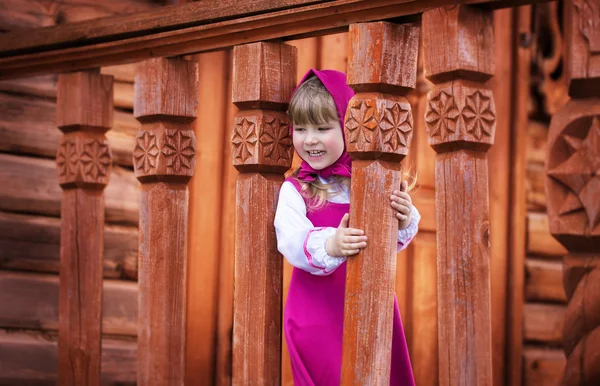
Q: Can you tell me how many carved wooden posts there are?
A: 6